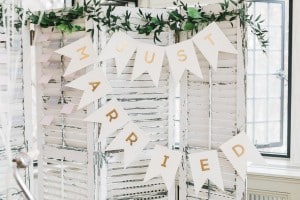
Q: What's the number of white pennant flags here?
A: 11